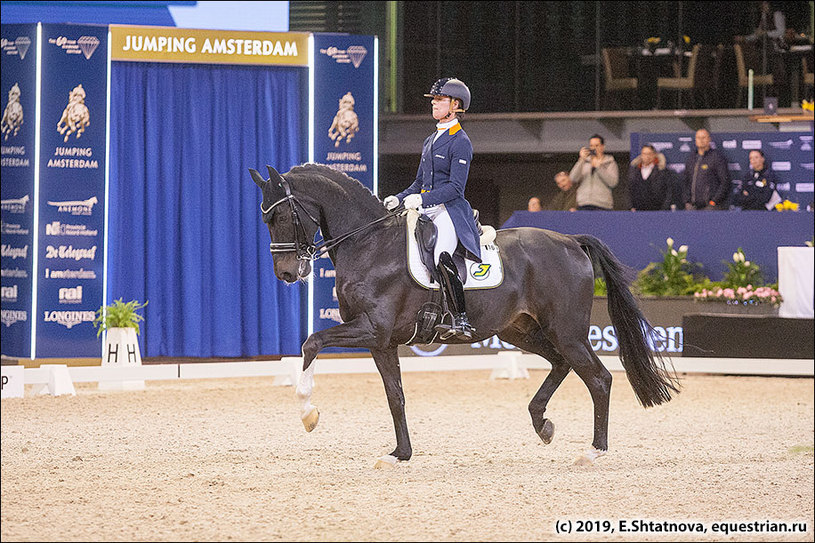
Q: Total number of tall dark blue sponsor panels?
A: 3